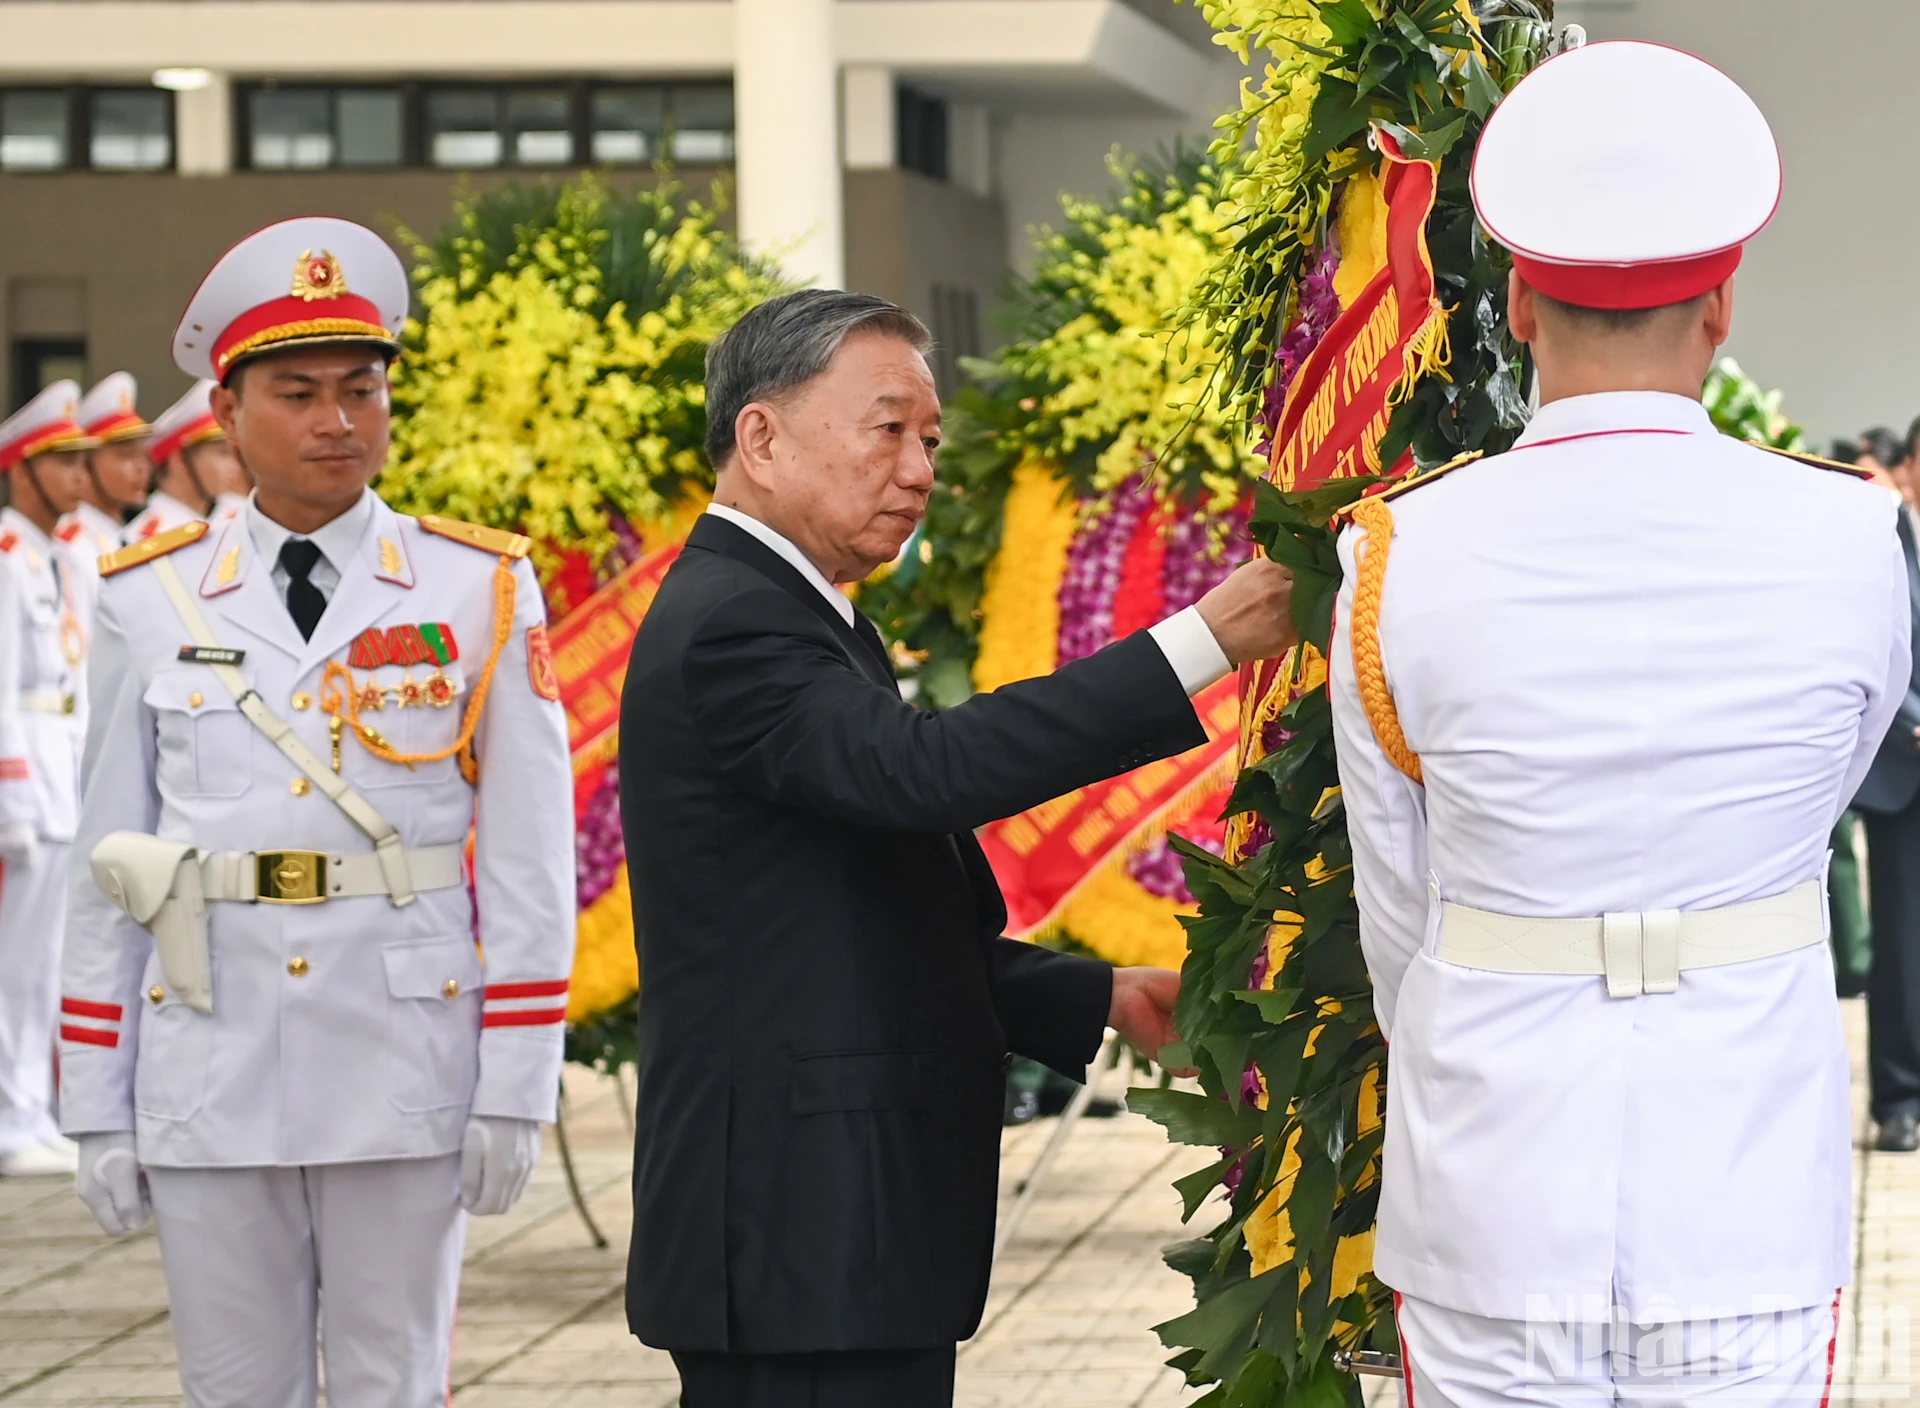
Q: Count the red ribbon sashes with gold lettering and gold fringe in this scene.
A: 3